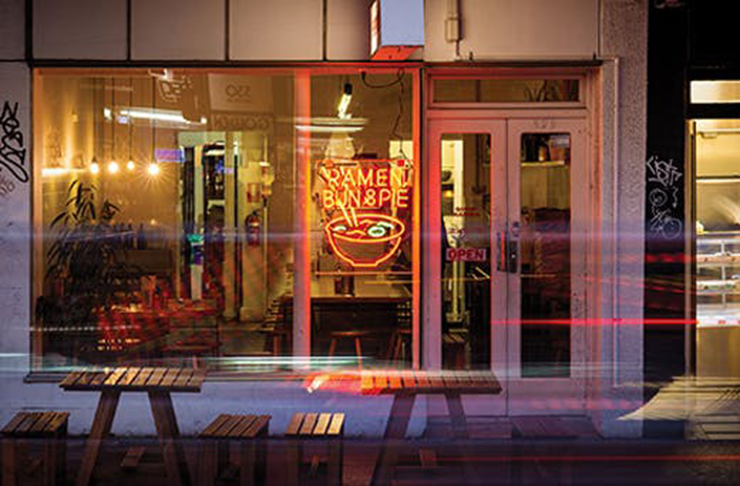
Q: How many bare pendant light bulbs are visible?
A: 4